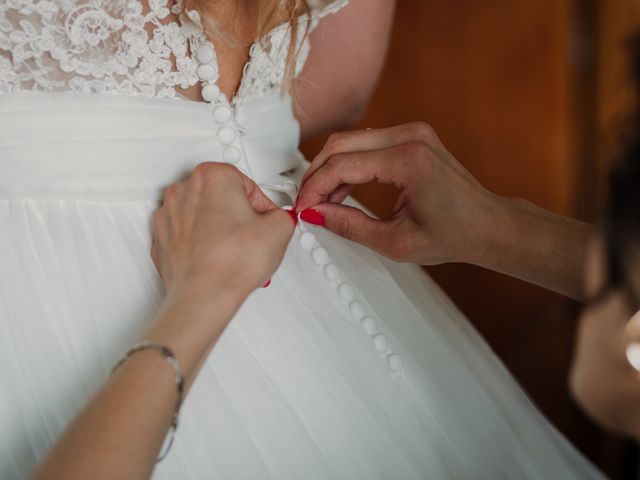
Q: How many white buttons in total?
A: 14